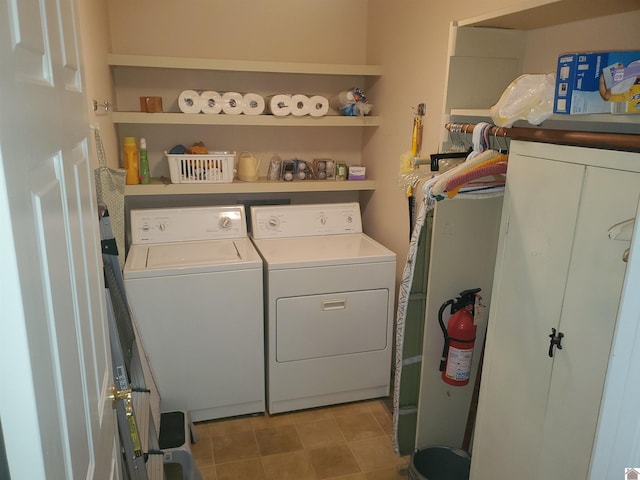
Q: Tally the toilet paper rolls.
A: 7